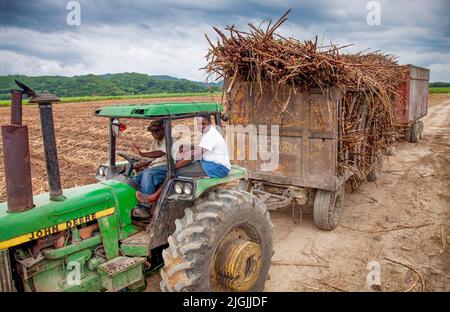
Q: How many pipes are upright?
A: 2